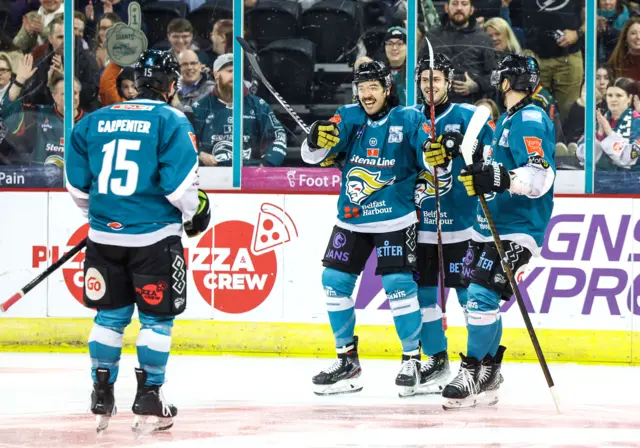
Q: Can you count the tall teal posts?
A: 4